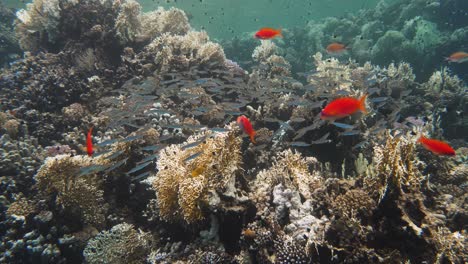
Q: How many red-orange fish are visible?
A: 7